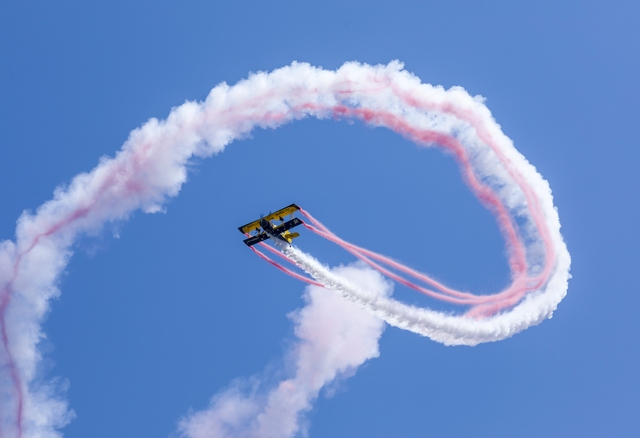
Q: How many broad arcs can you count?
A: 1